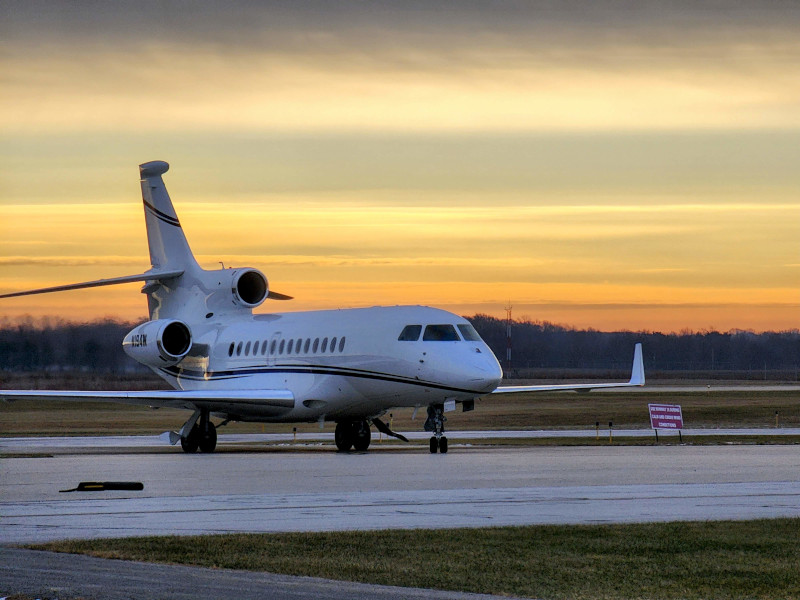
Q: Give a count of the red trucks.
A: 0